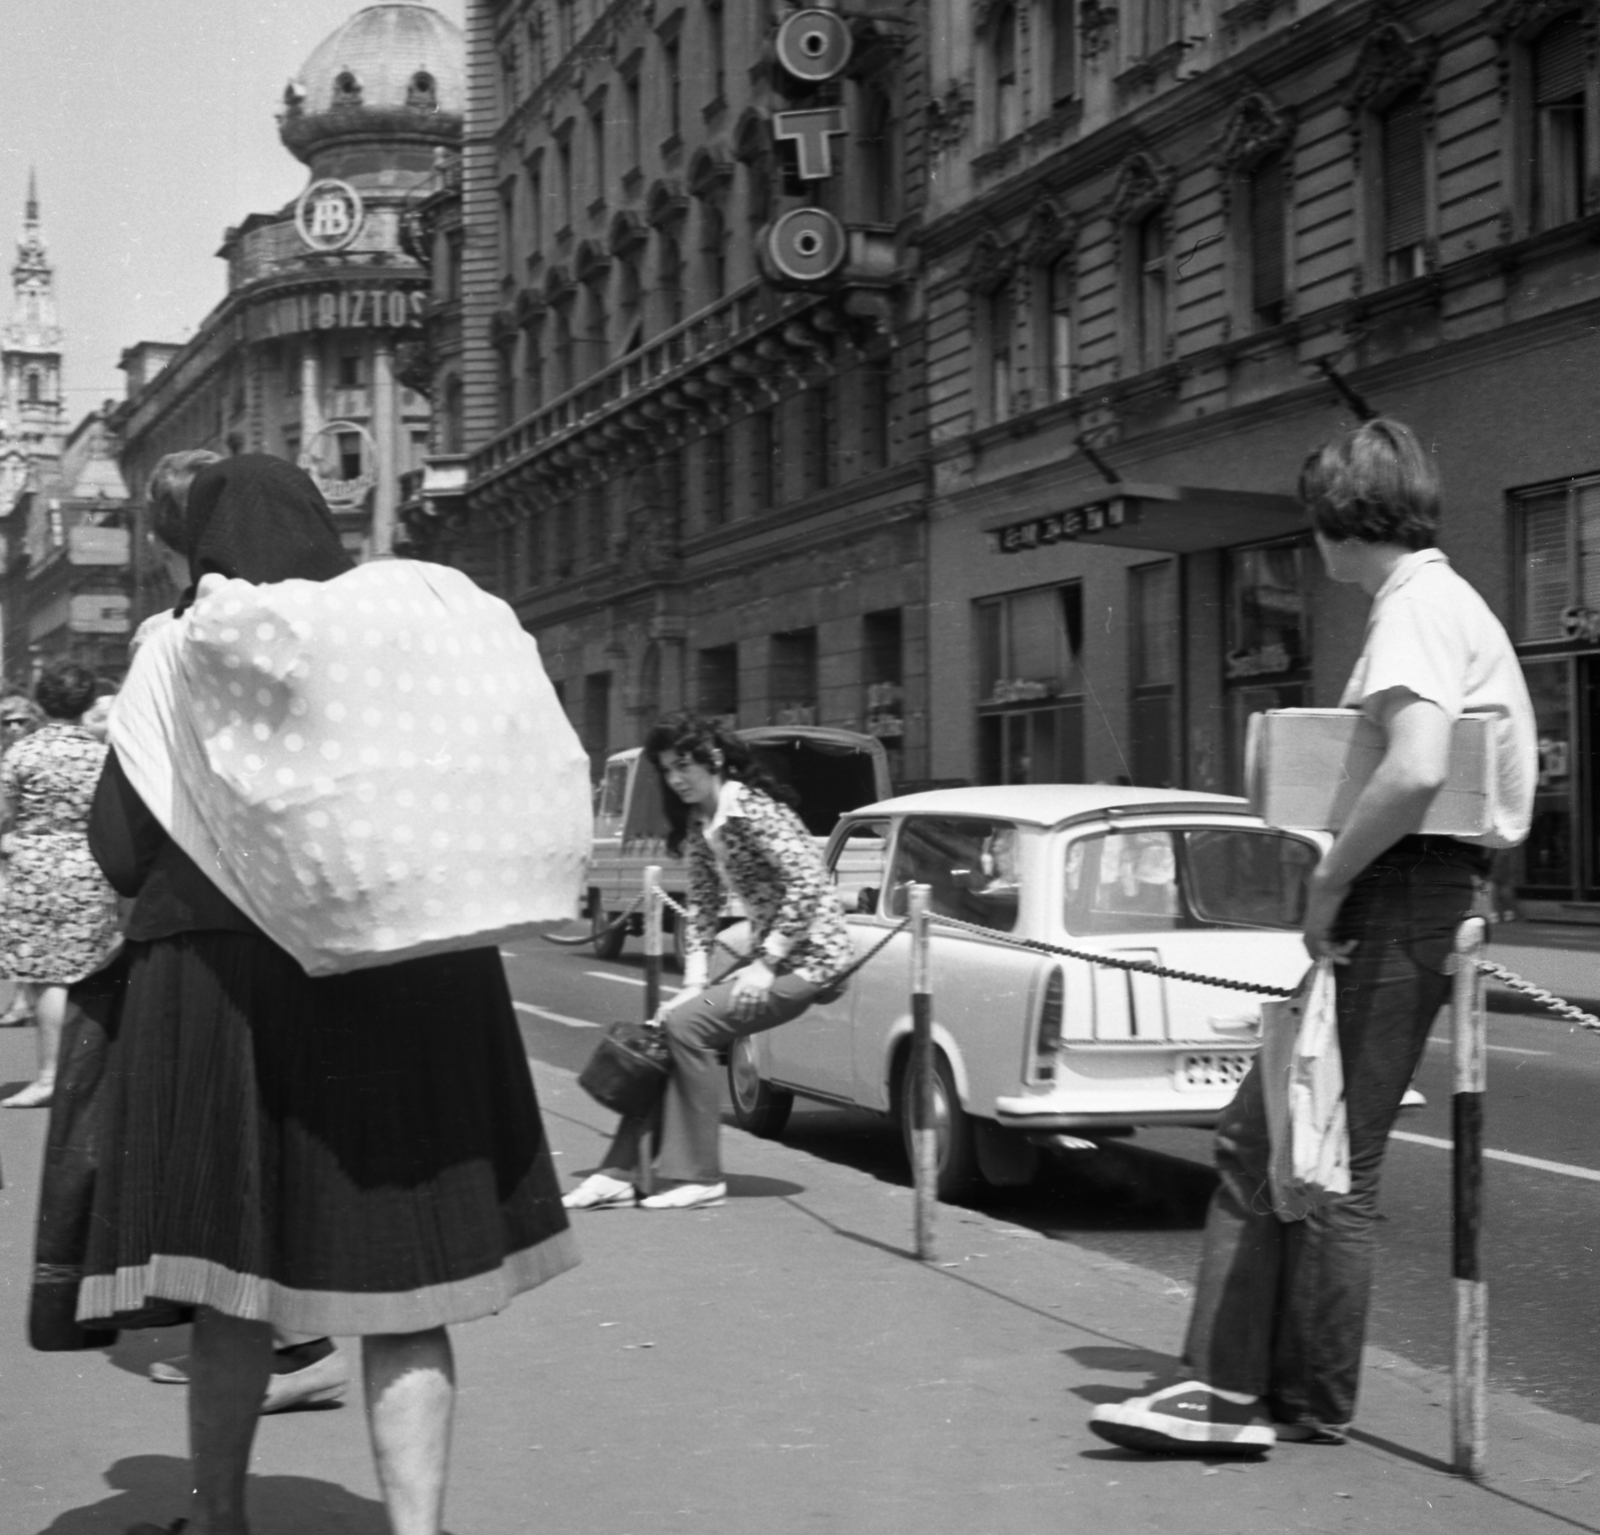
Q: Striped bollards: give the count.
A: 3